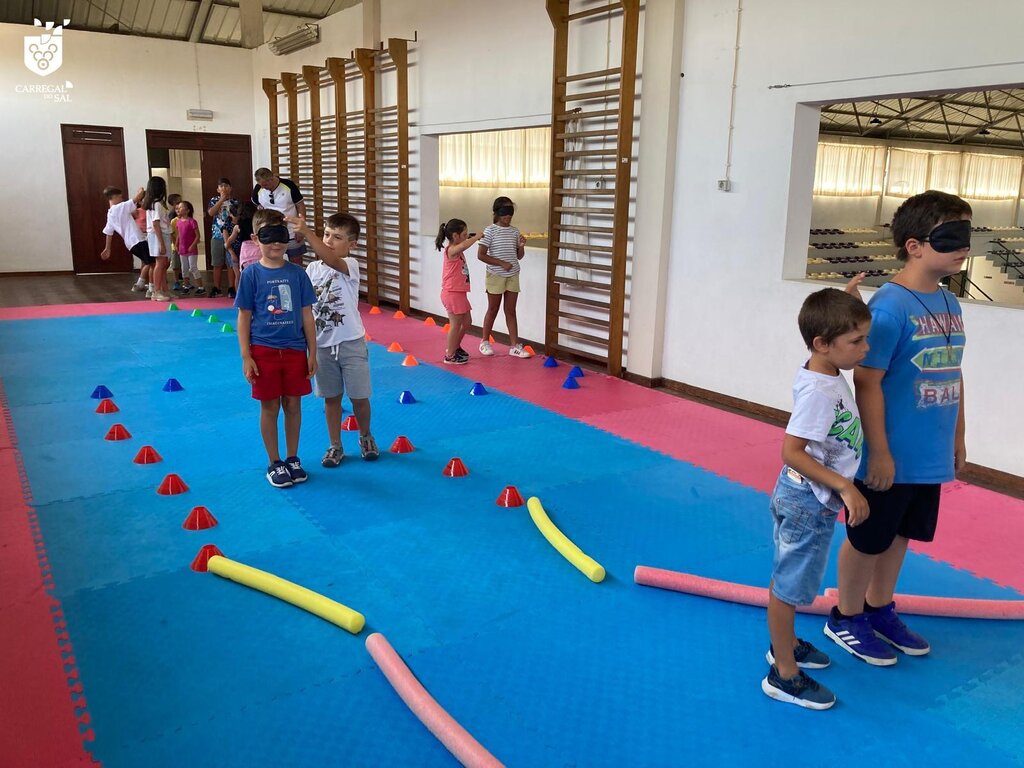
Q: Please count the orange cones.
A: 9